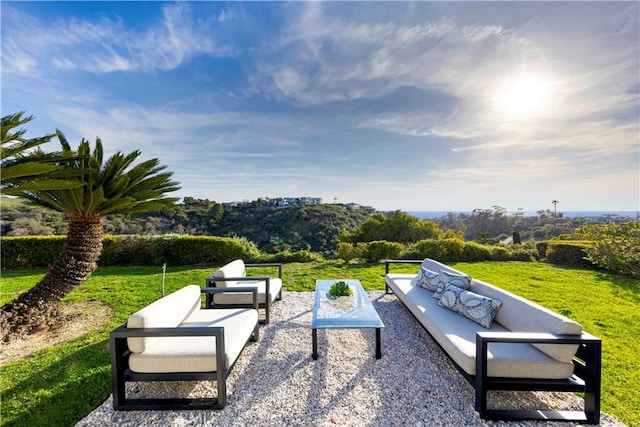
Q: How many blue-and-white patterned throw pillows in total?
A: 3